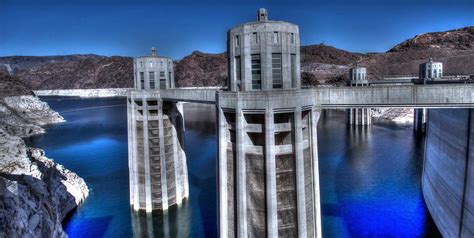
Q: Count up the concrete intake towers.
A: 4